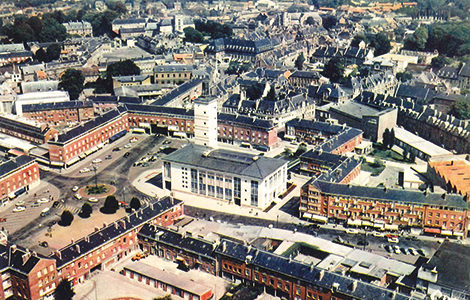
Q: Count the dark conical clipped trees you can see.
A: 4